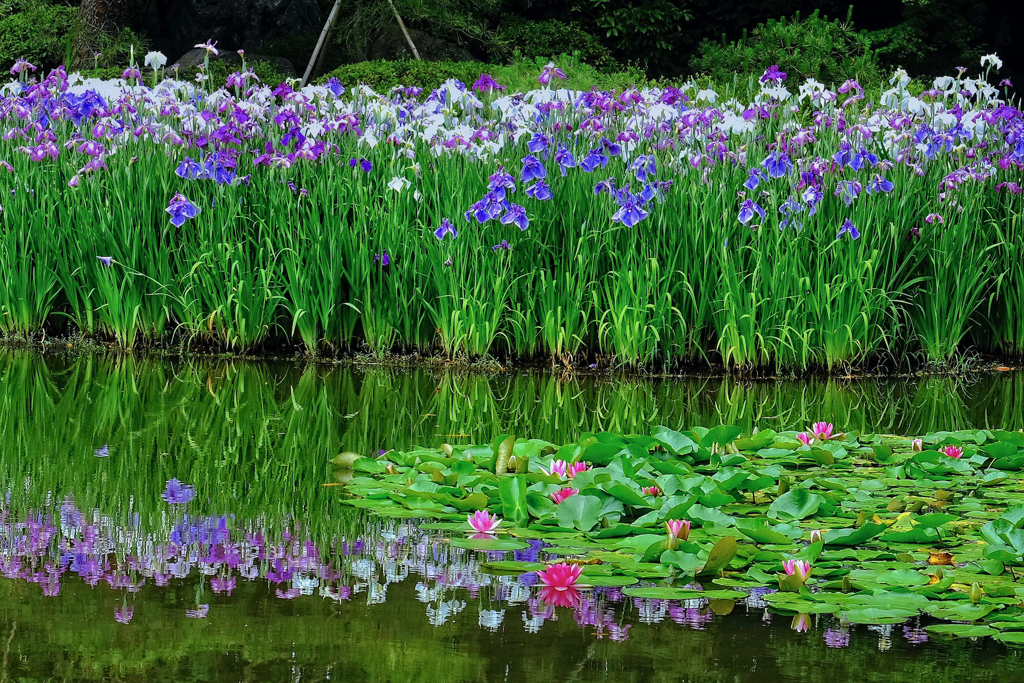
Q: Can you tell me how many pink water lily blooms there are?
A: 11